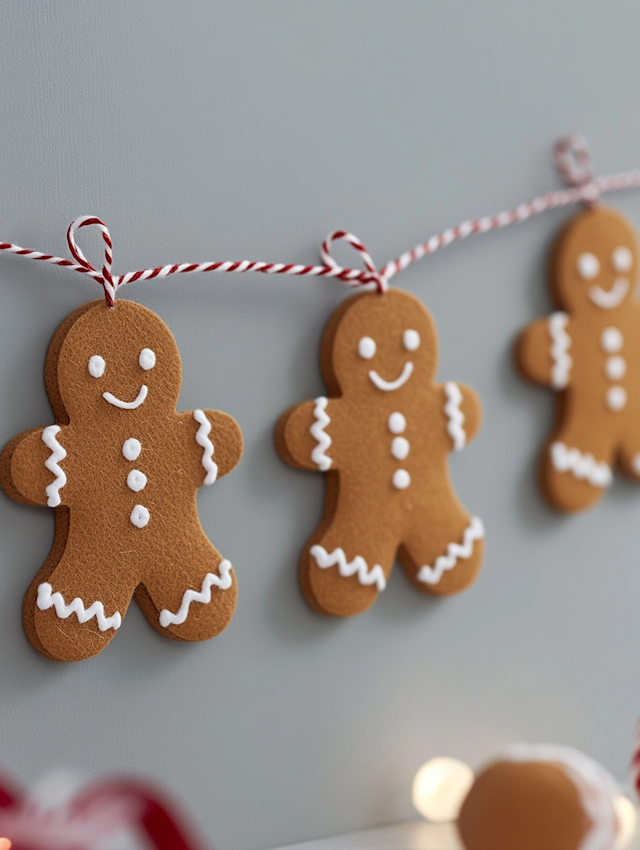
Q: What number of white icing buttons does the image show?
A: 9